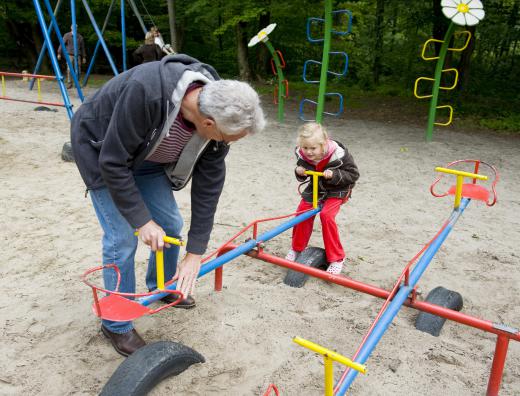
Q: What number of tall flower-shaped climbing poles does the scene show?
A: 3